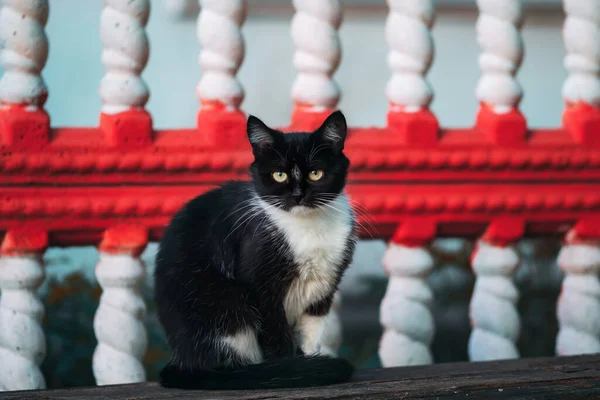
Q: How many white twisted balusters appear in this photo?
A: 13